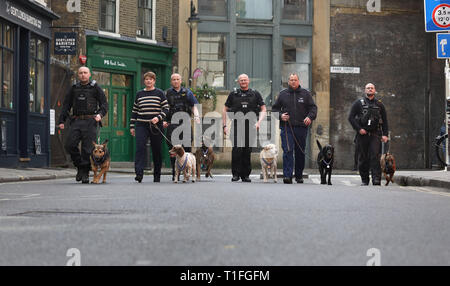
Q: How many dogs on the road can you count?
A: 6